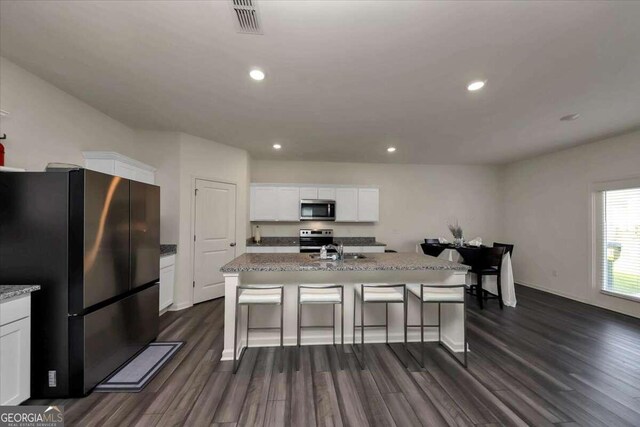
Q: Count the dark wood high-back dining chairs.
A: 3